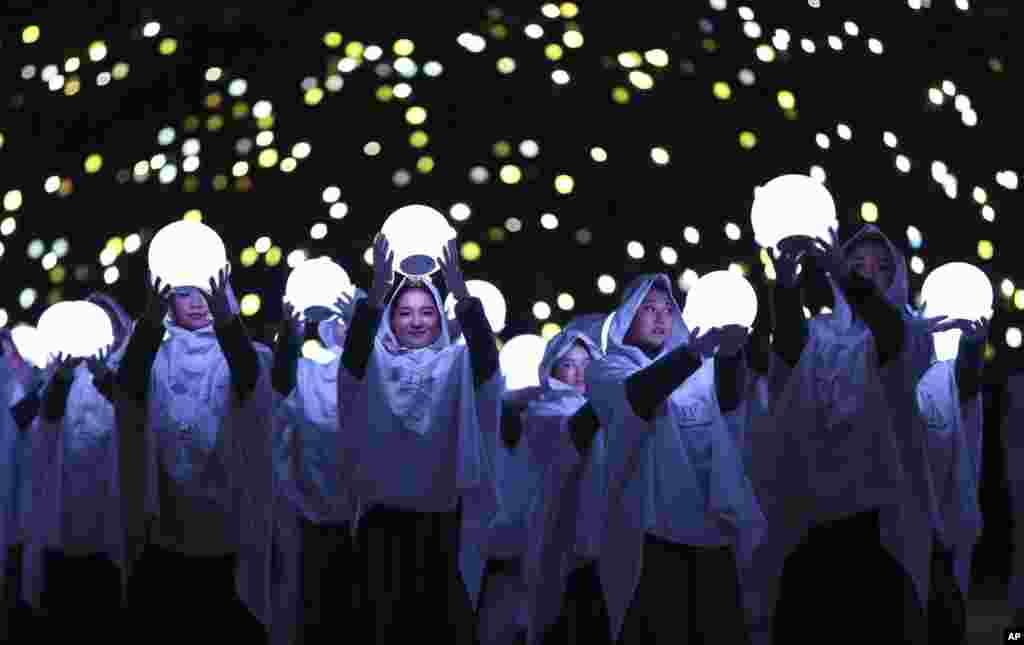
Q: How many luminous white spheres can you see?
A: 10